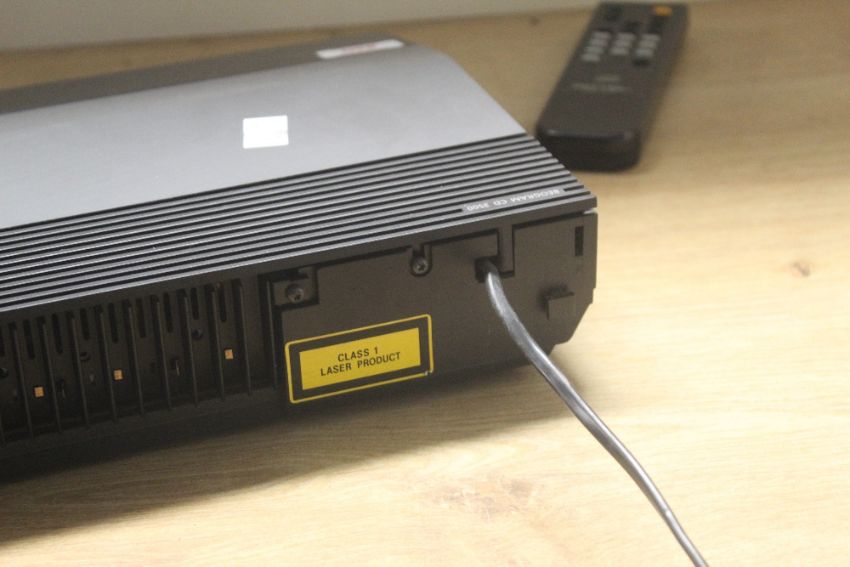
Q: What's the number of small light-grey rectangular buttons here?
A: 10